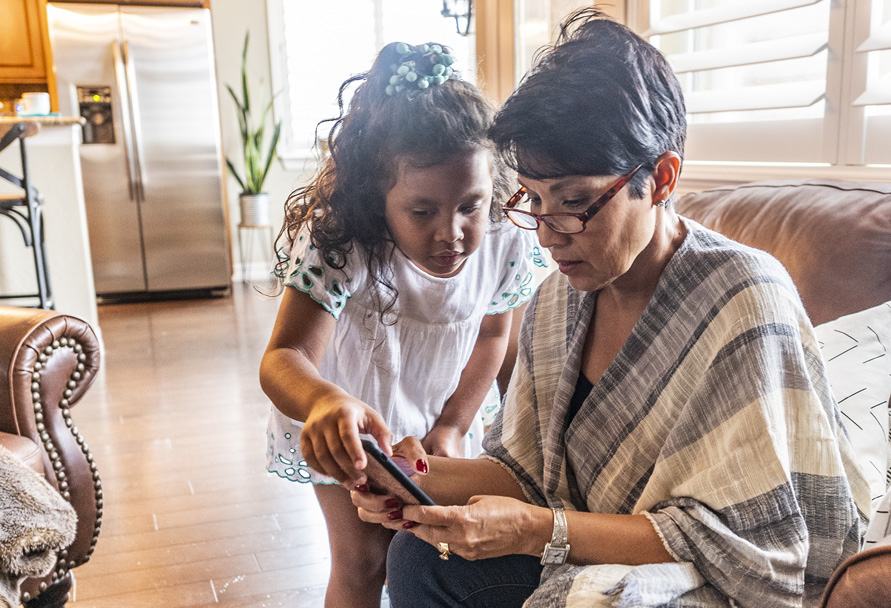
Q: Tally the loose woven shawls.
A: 1